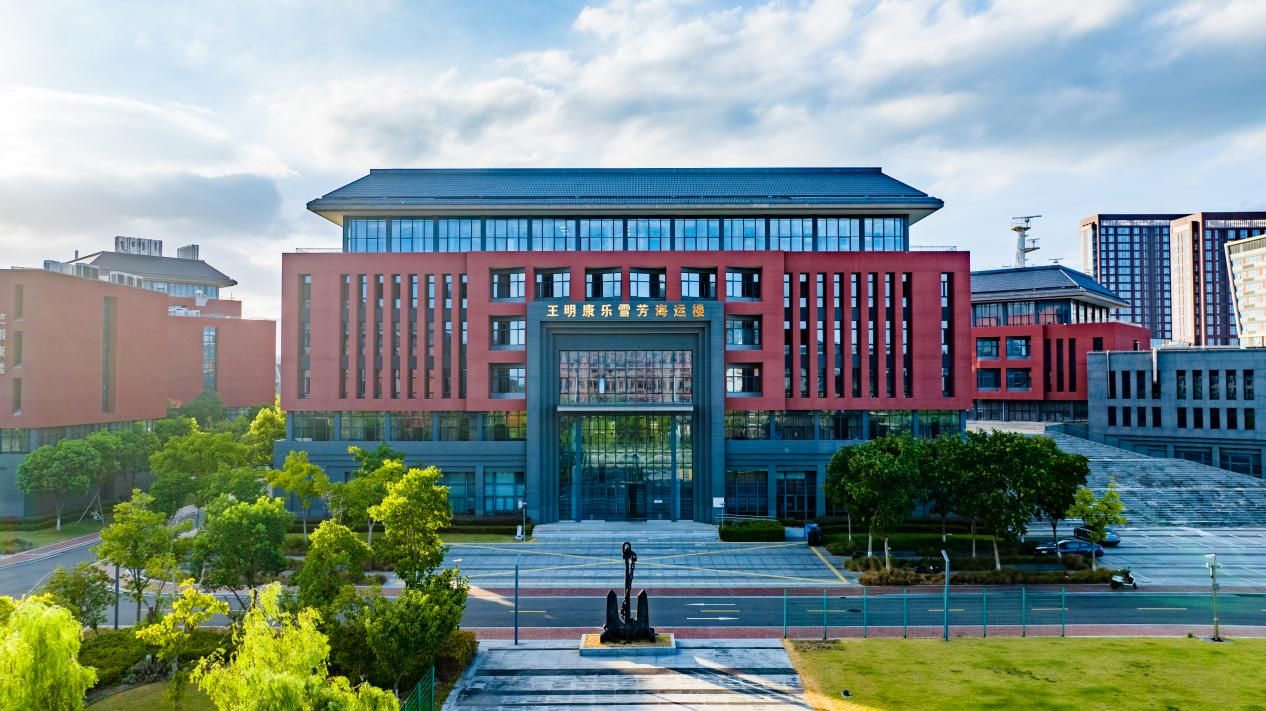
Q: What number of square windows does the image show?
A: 14